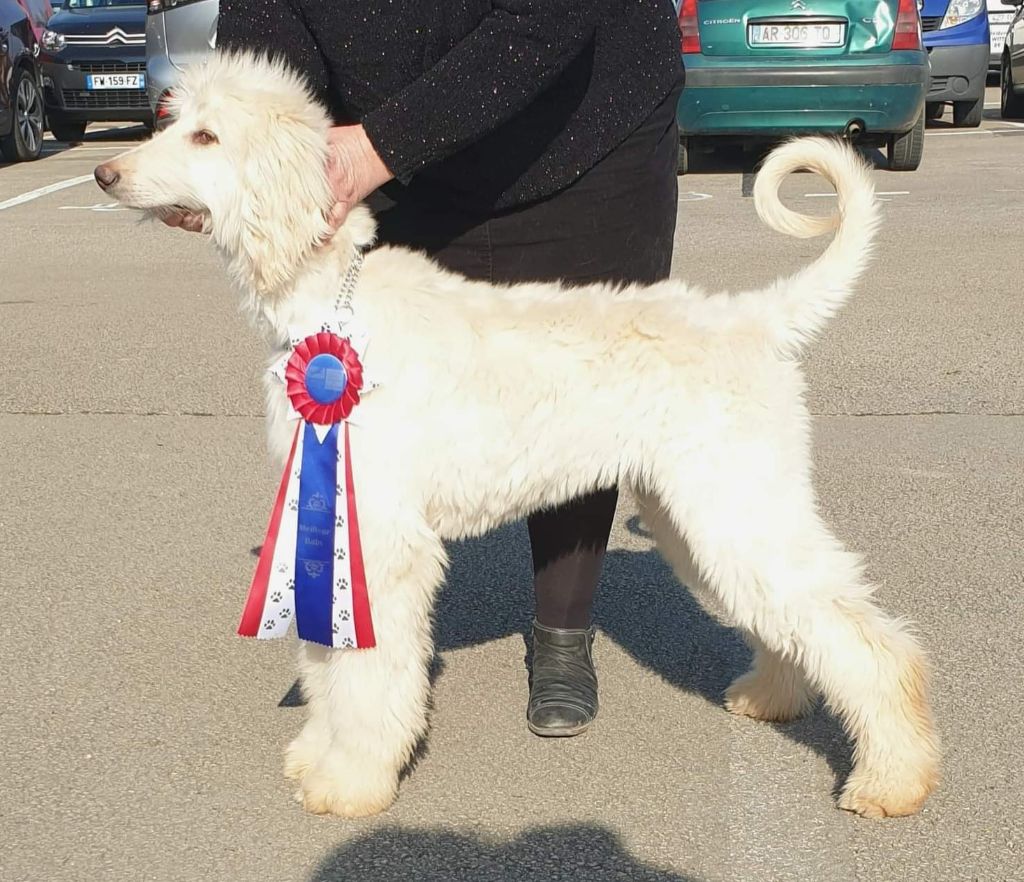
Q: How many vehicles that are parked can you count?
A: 7